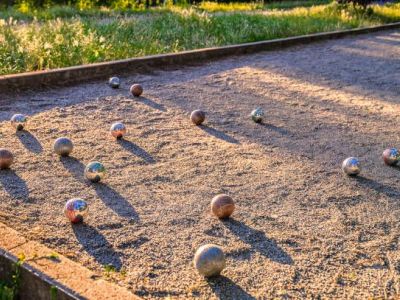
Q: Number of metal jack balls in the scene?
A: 14